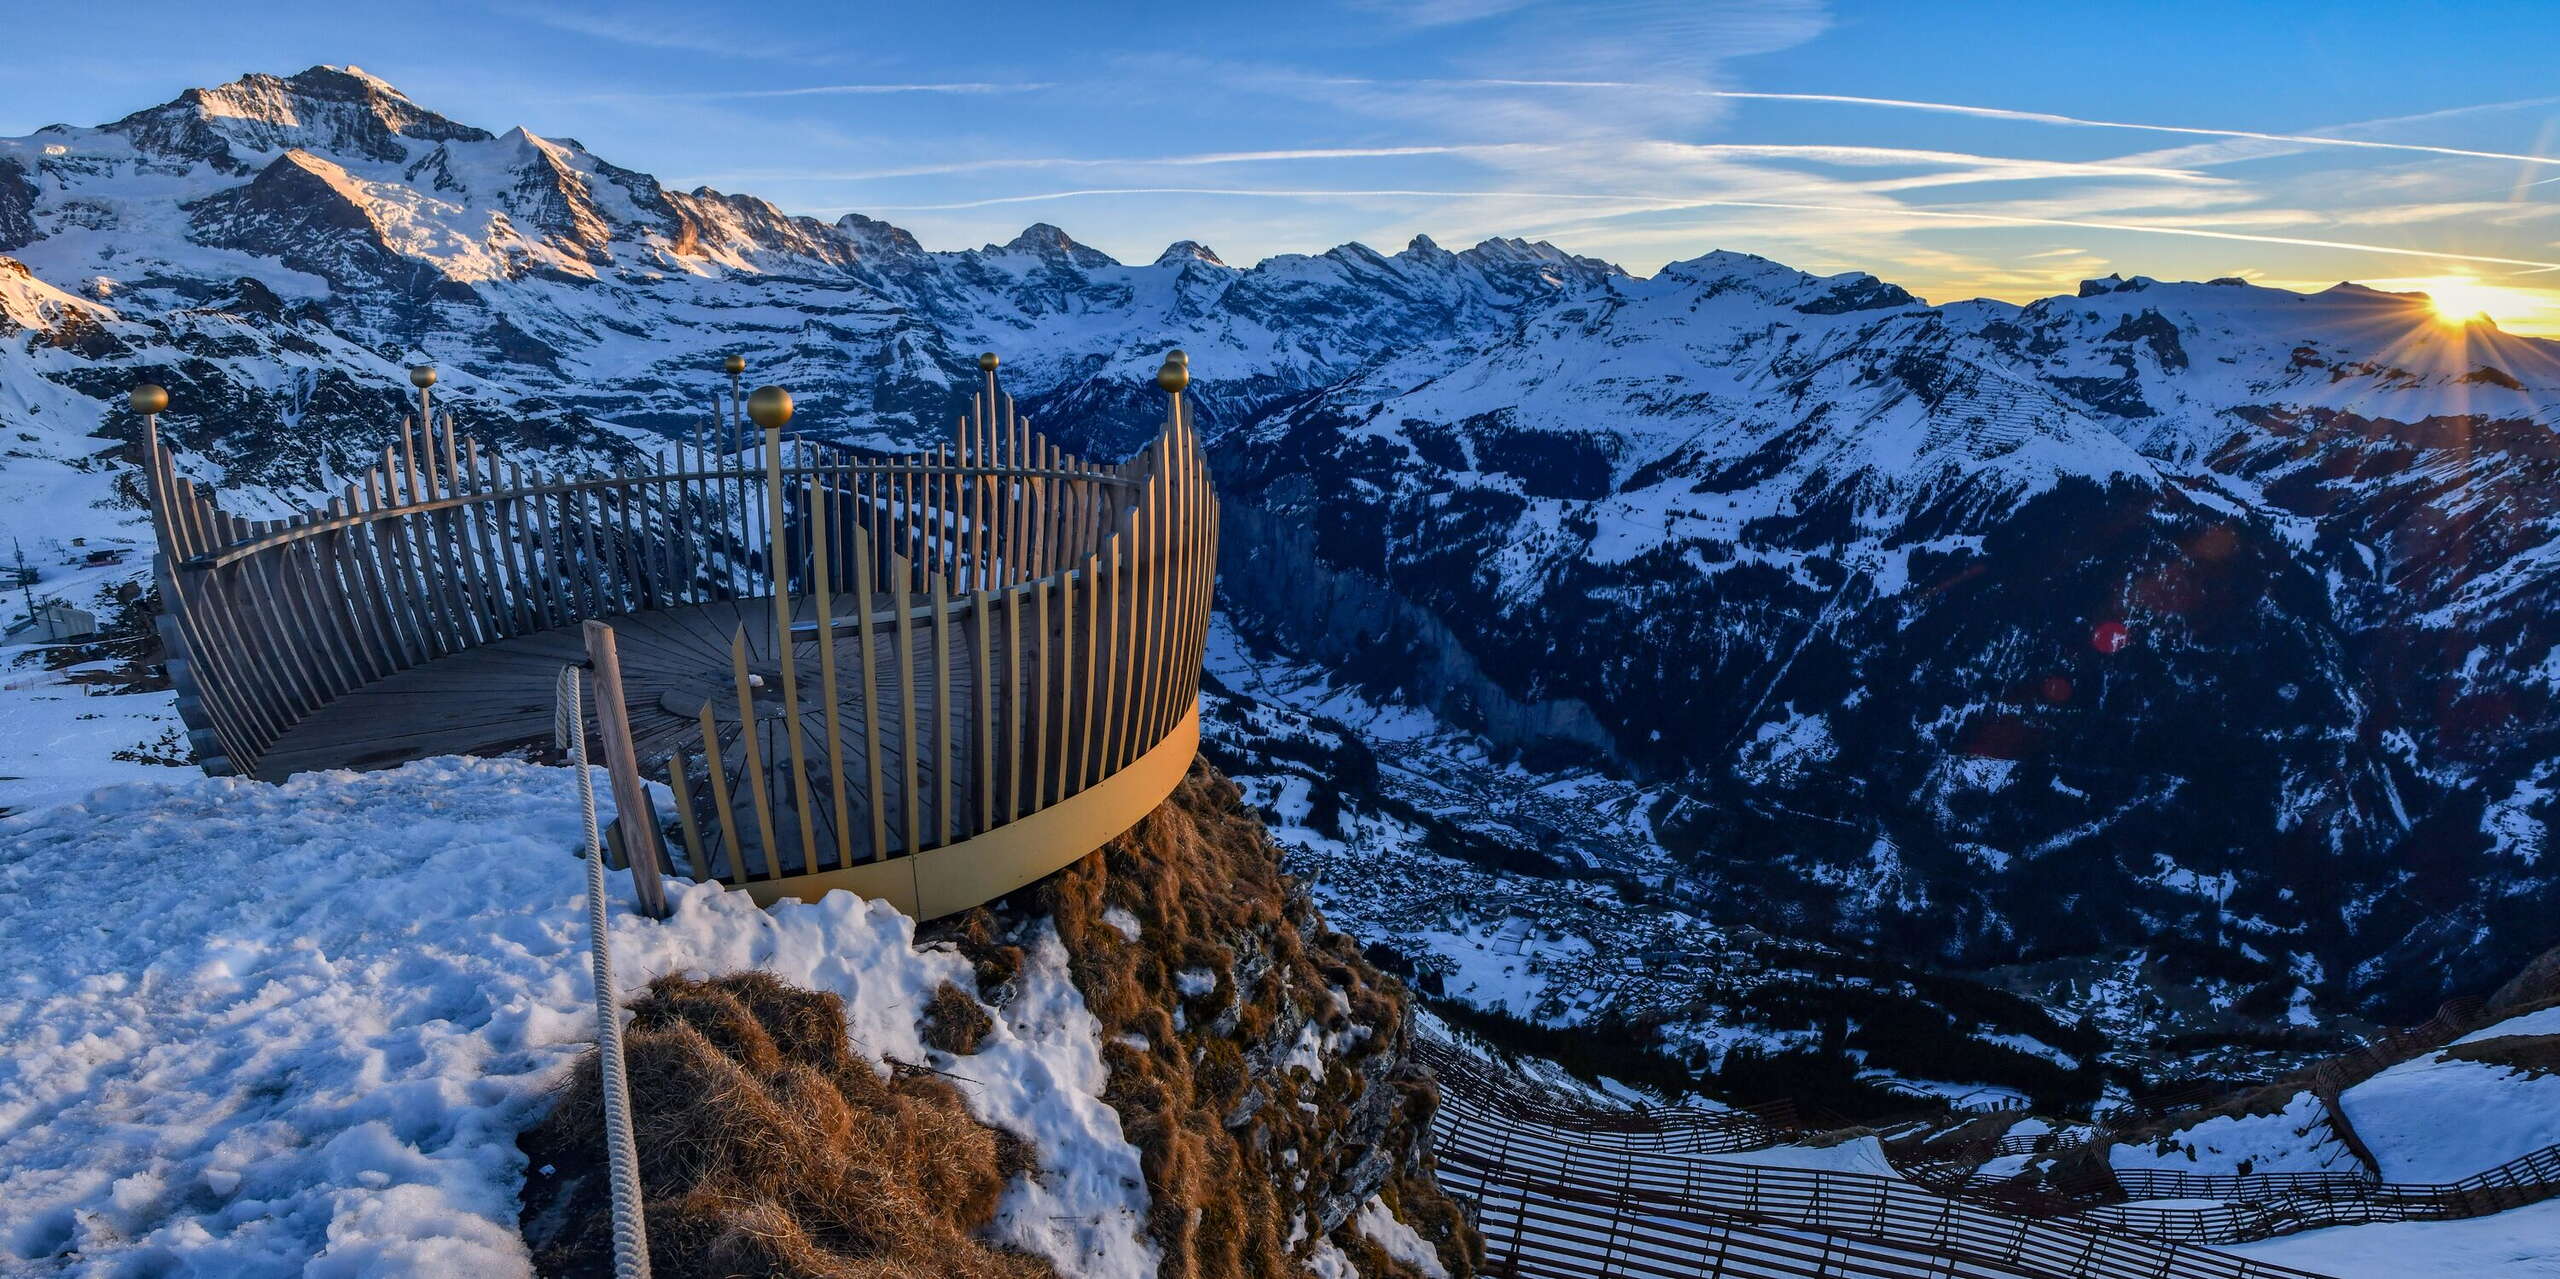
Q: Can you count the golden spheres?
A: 7